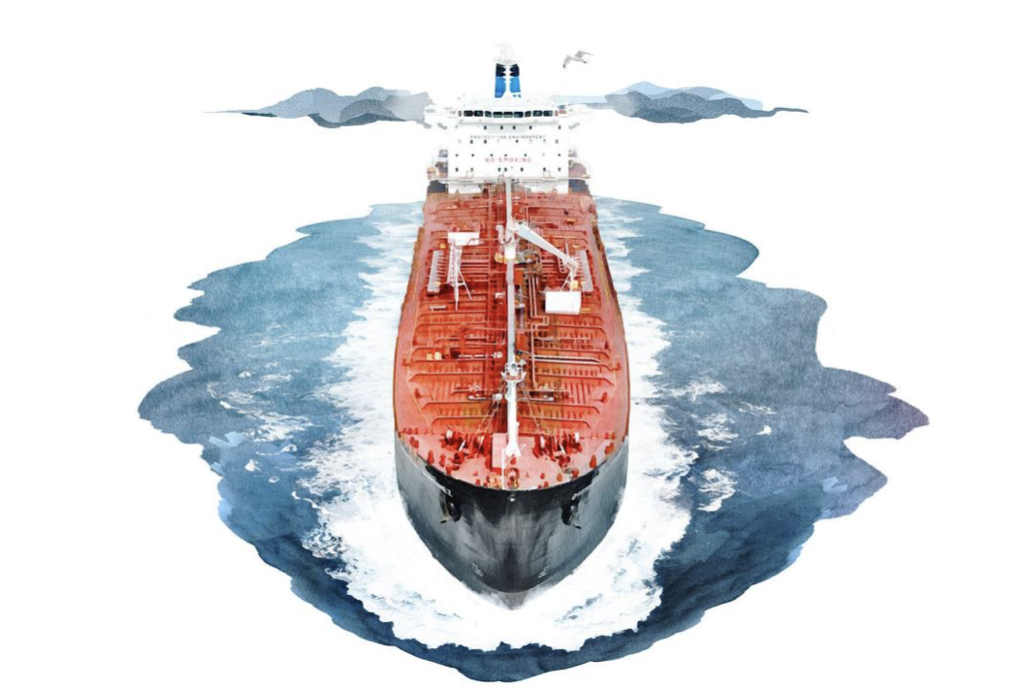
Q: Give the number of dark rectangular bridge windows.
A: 9